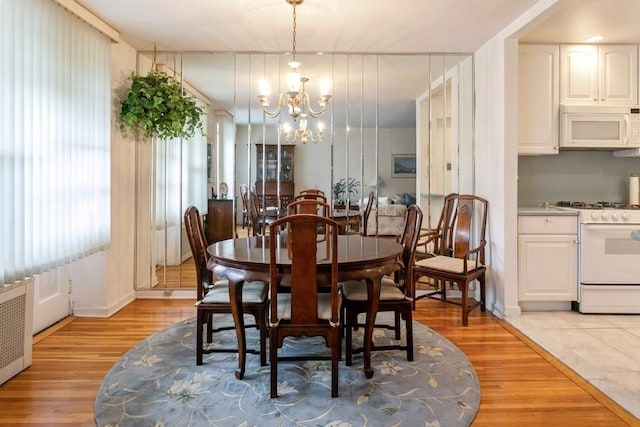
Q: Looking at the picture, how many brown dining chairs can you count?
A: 5